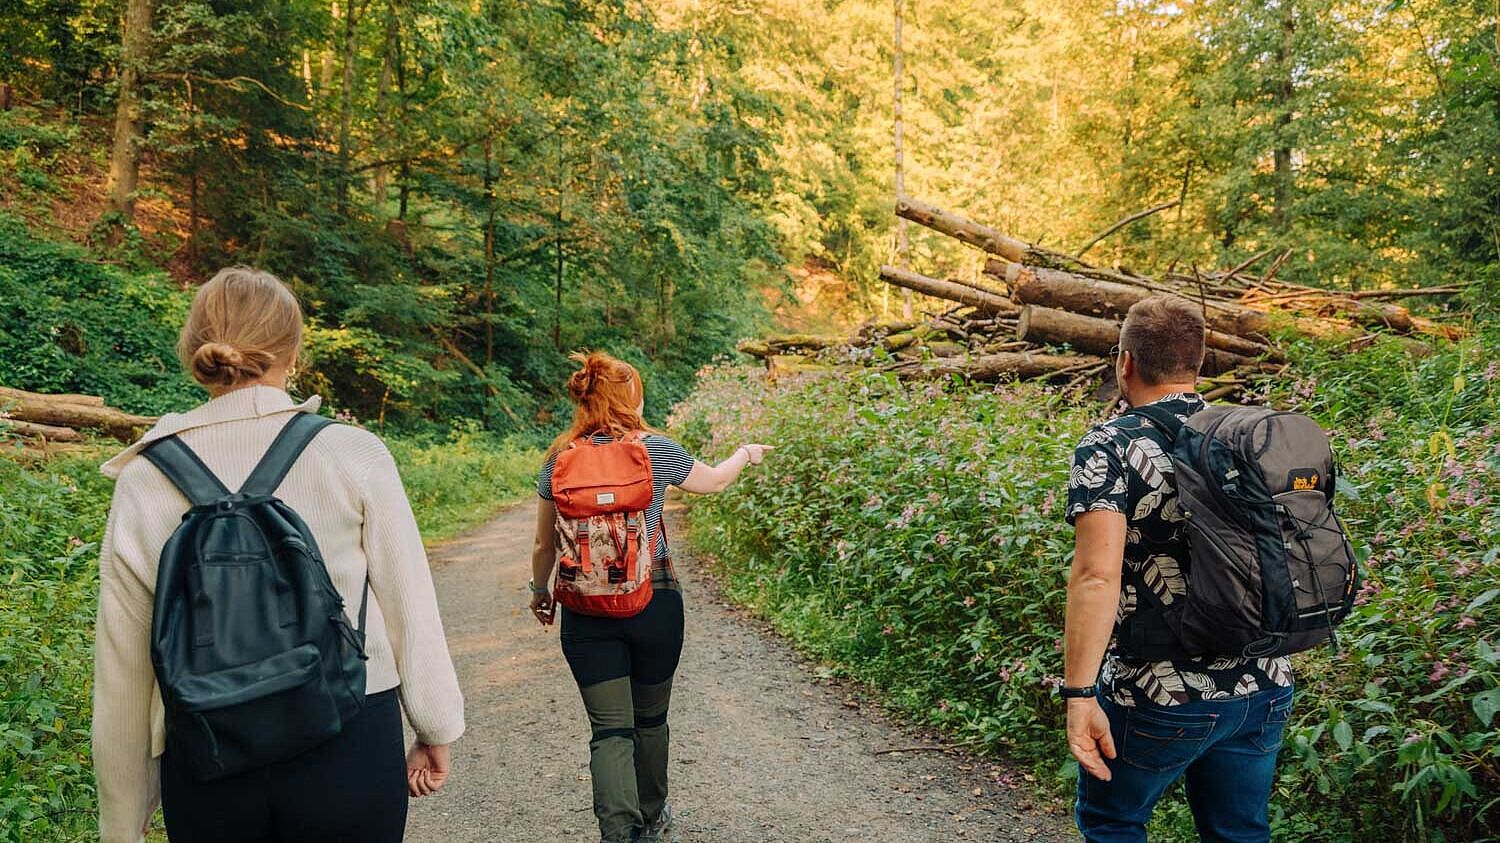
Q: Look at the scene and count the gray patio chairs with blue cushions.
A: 0